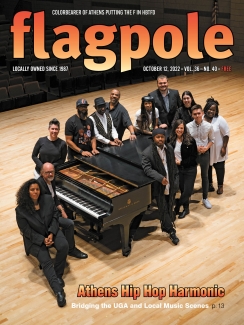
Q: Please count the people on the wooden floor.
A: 13